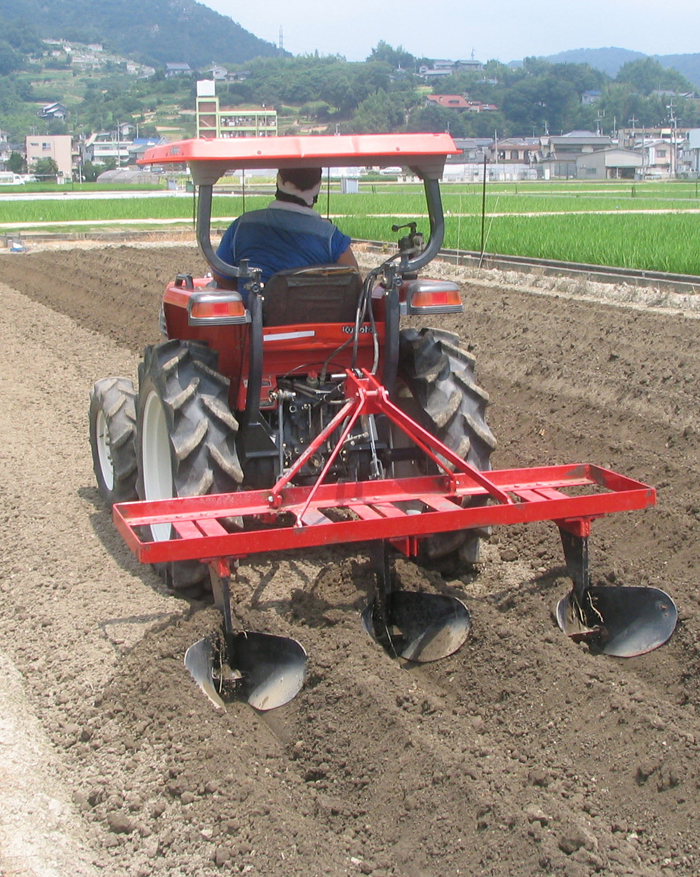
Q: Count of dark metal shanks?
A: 3